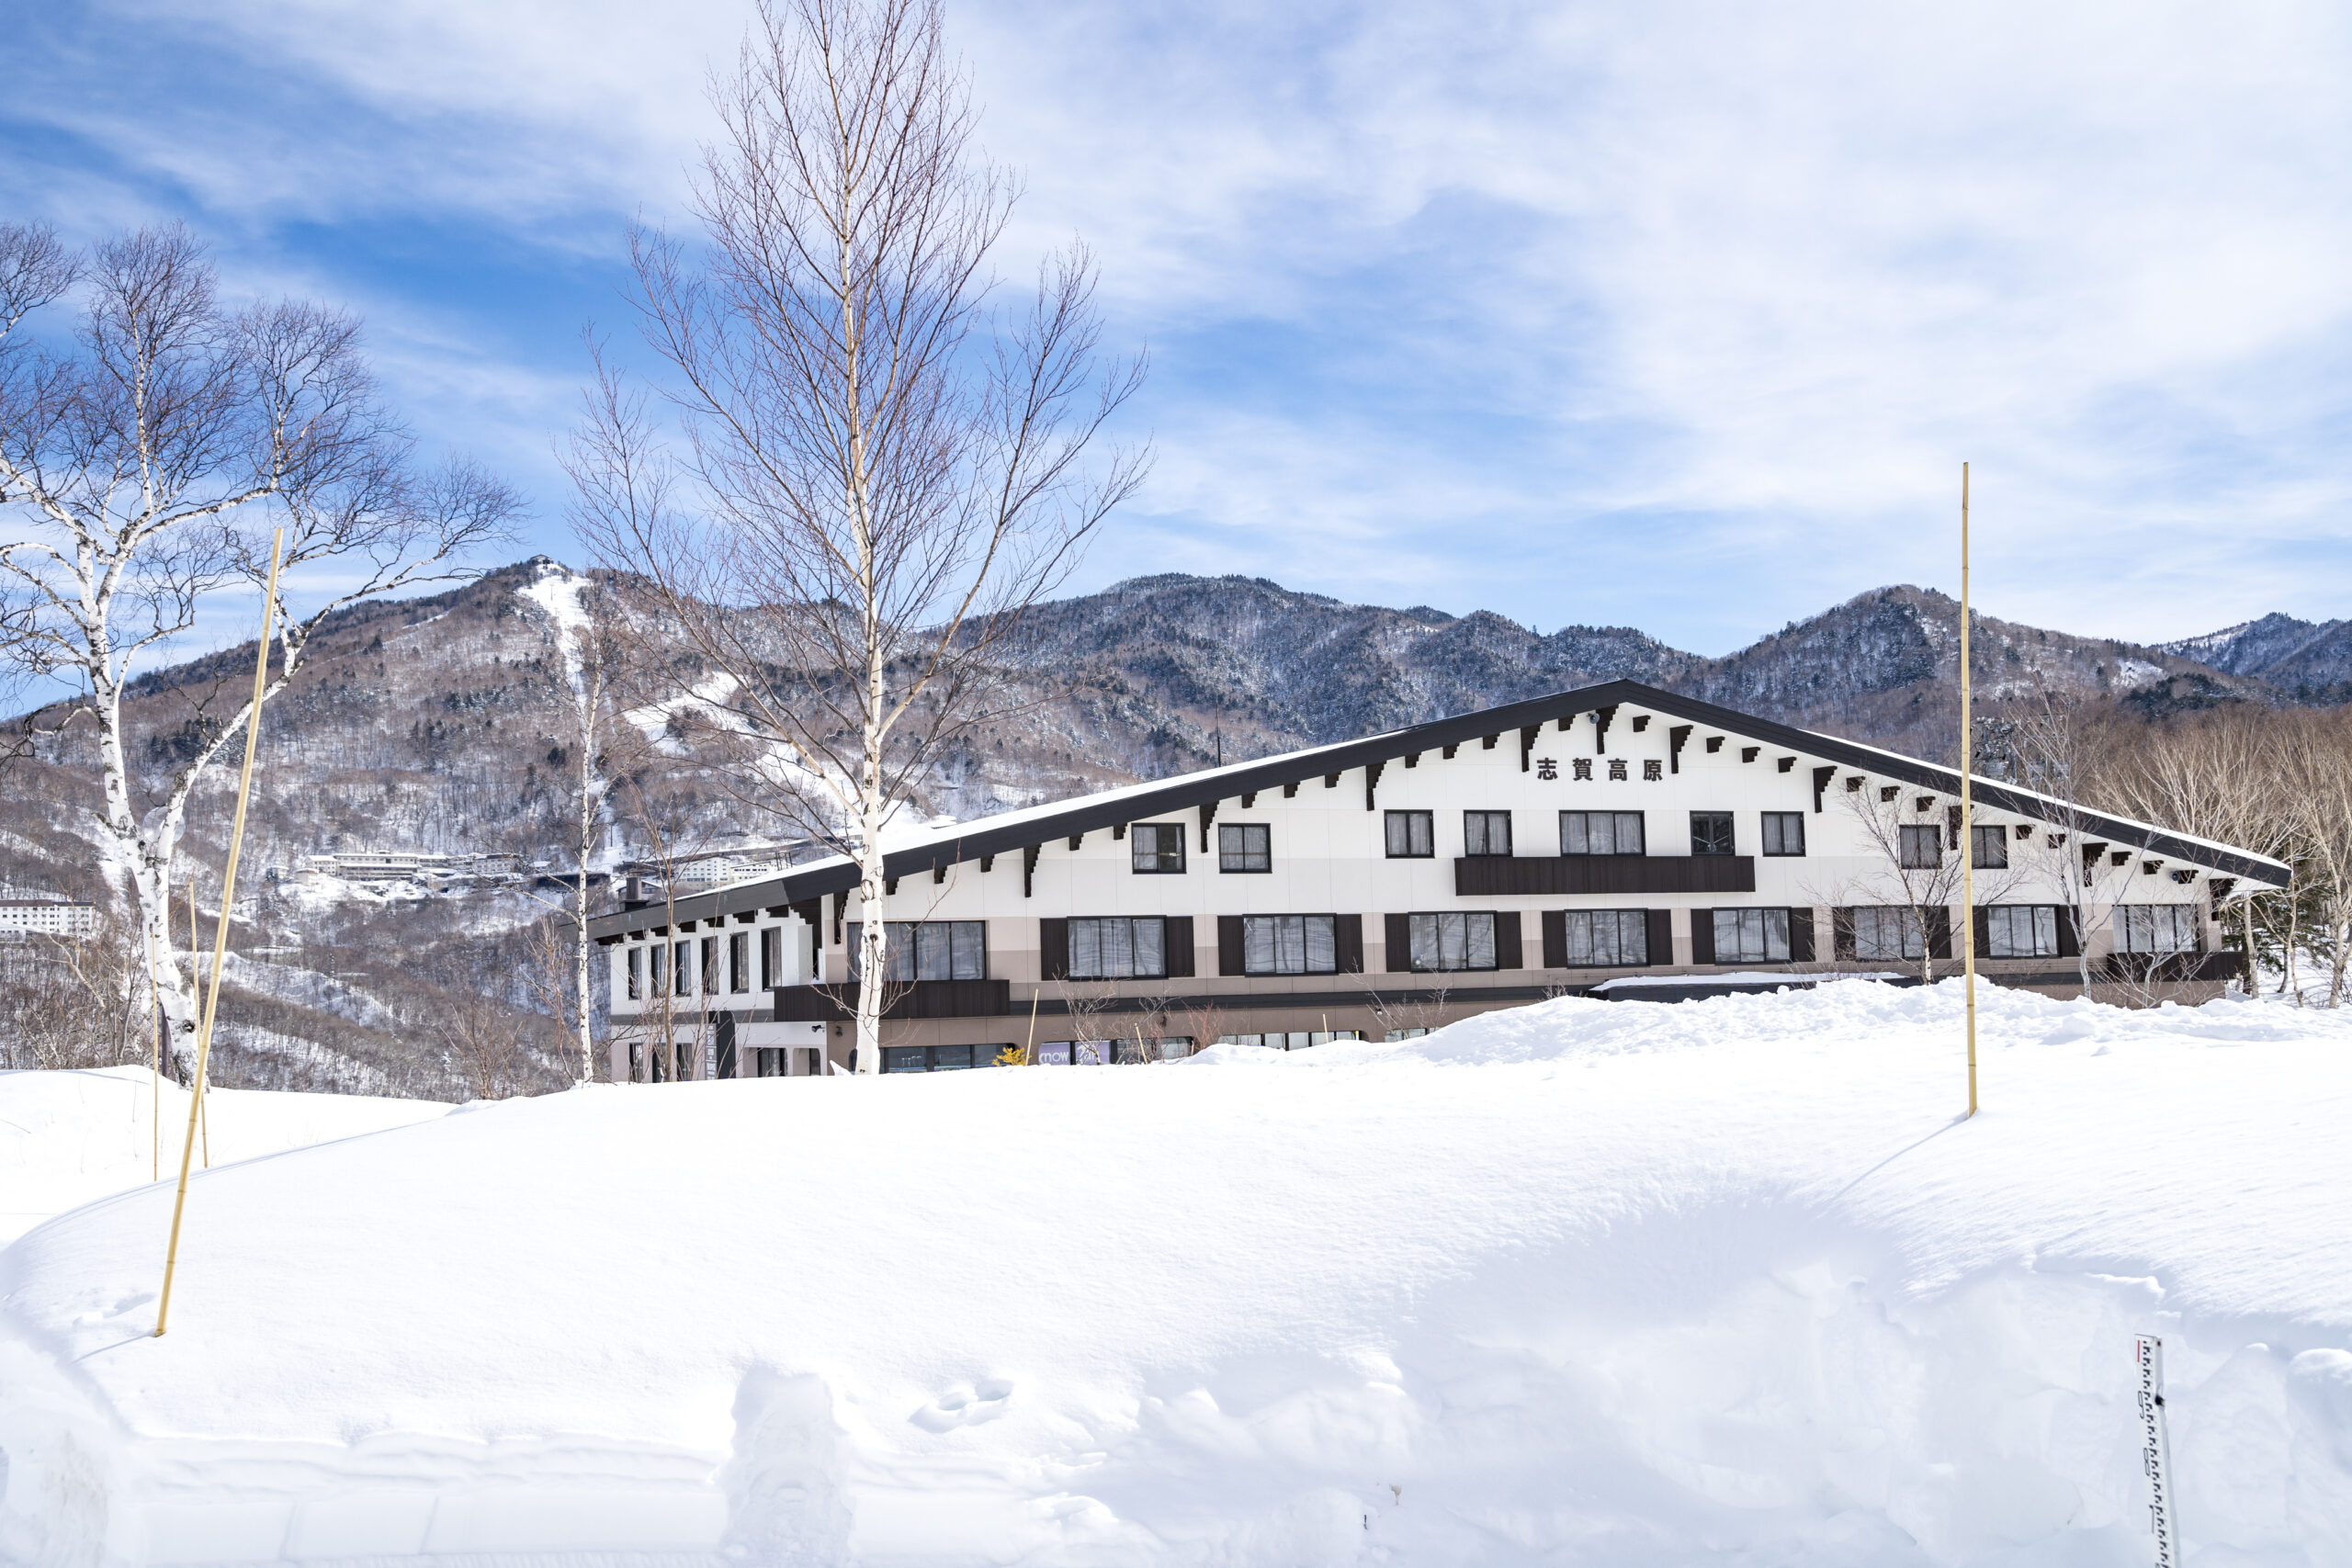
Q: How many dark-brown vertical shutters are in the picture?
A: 14